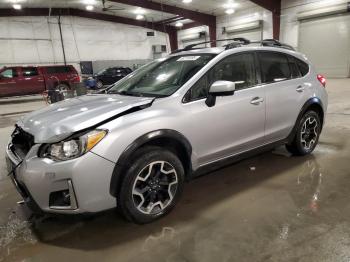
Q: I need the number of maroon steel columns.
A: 3